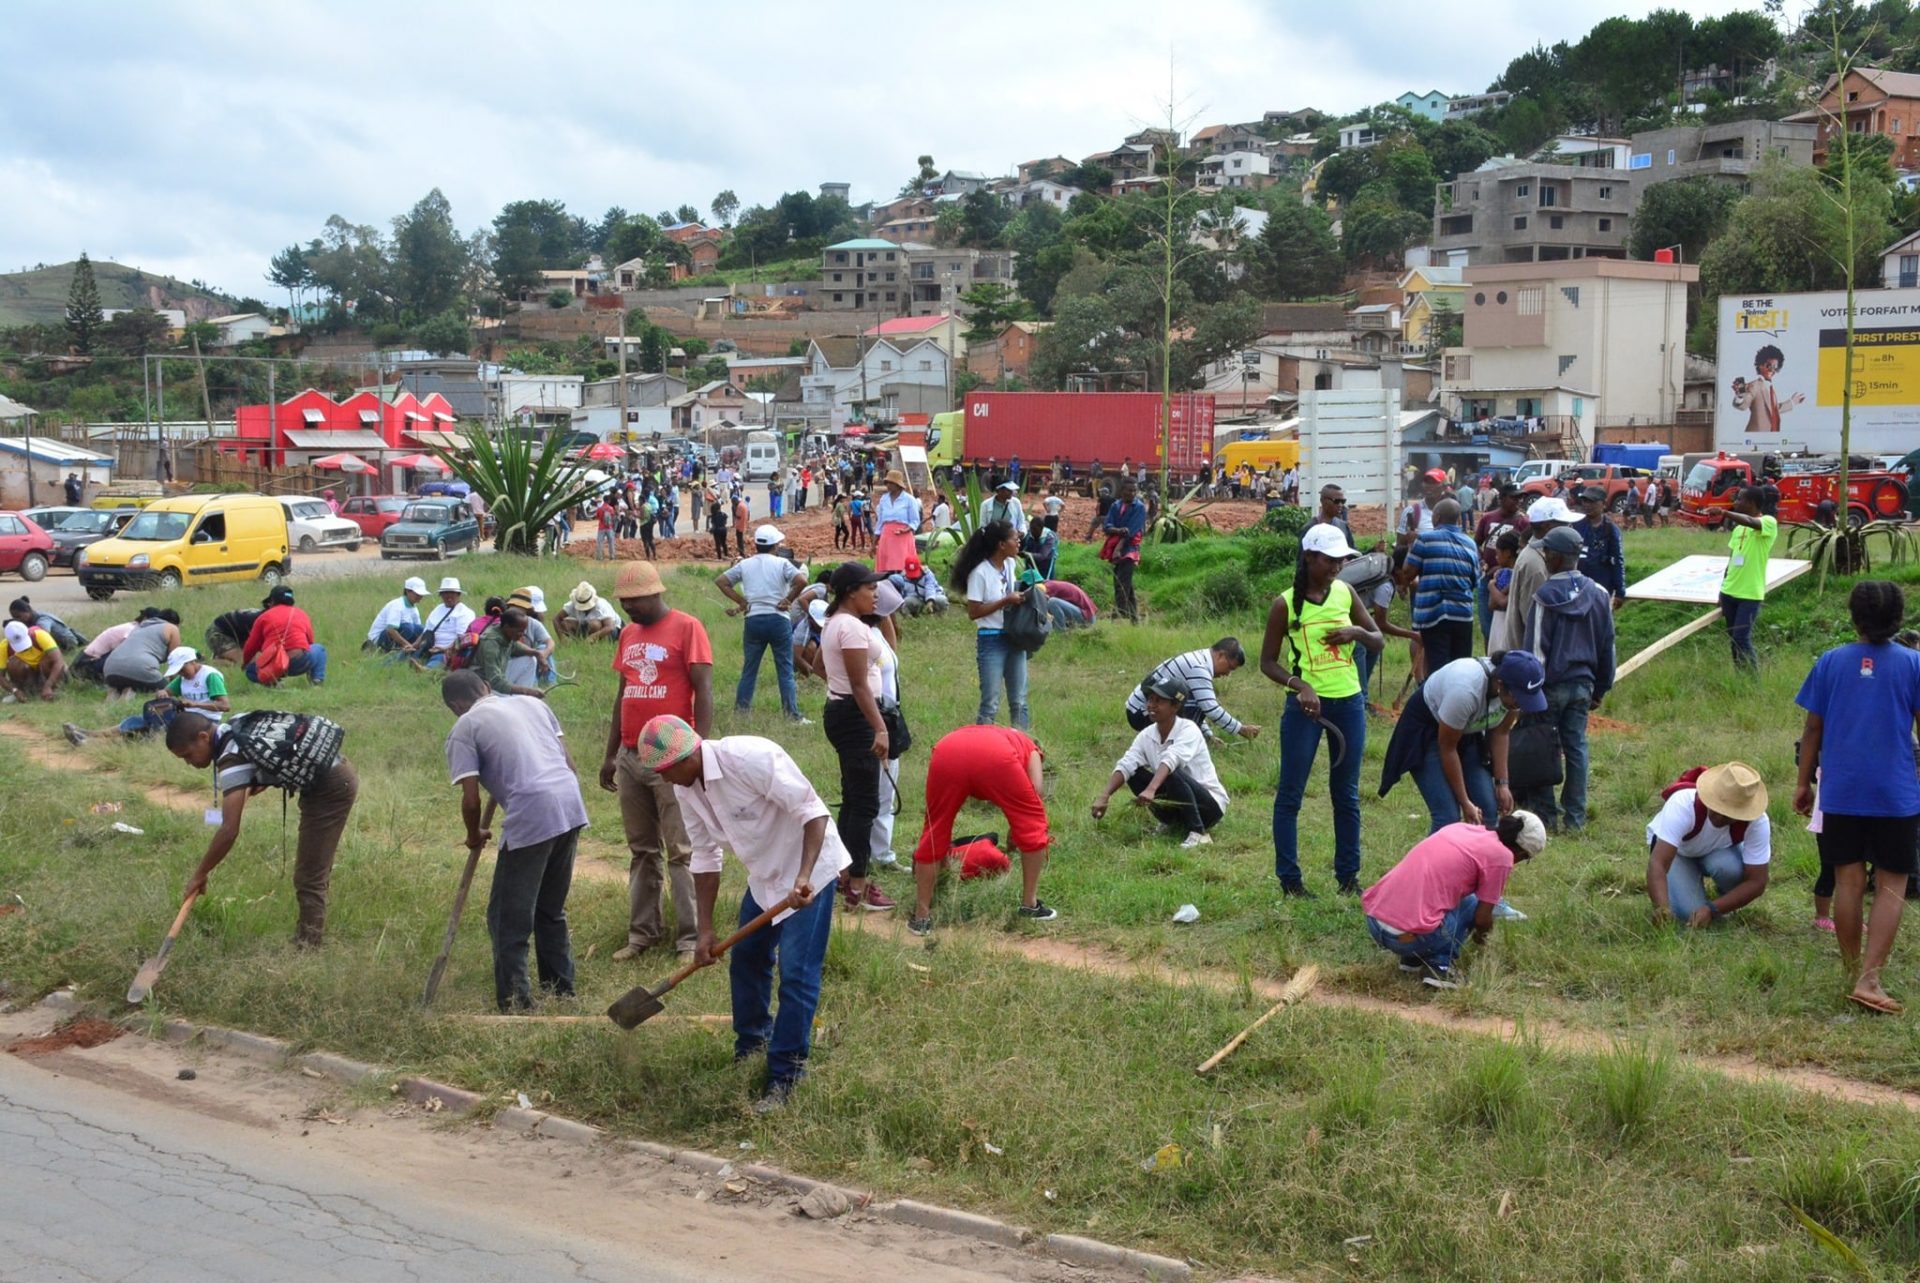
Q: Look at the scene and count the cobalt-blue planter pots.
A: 0